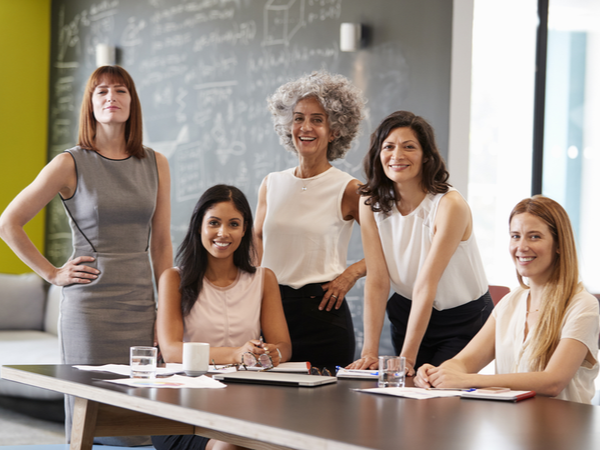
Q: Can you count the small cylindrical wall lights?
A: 2